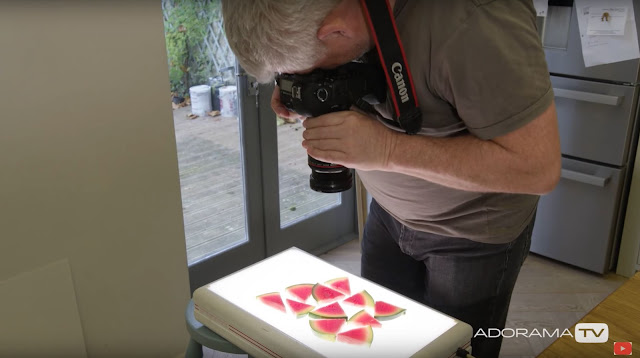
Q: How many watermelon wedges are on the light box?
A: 11